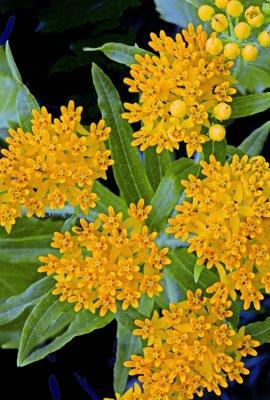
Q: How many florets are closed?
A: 13